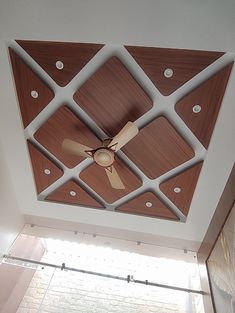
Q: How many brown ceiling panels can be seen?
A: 12